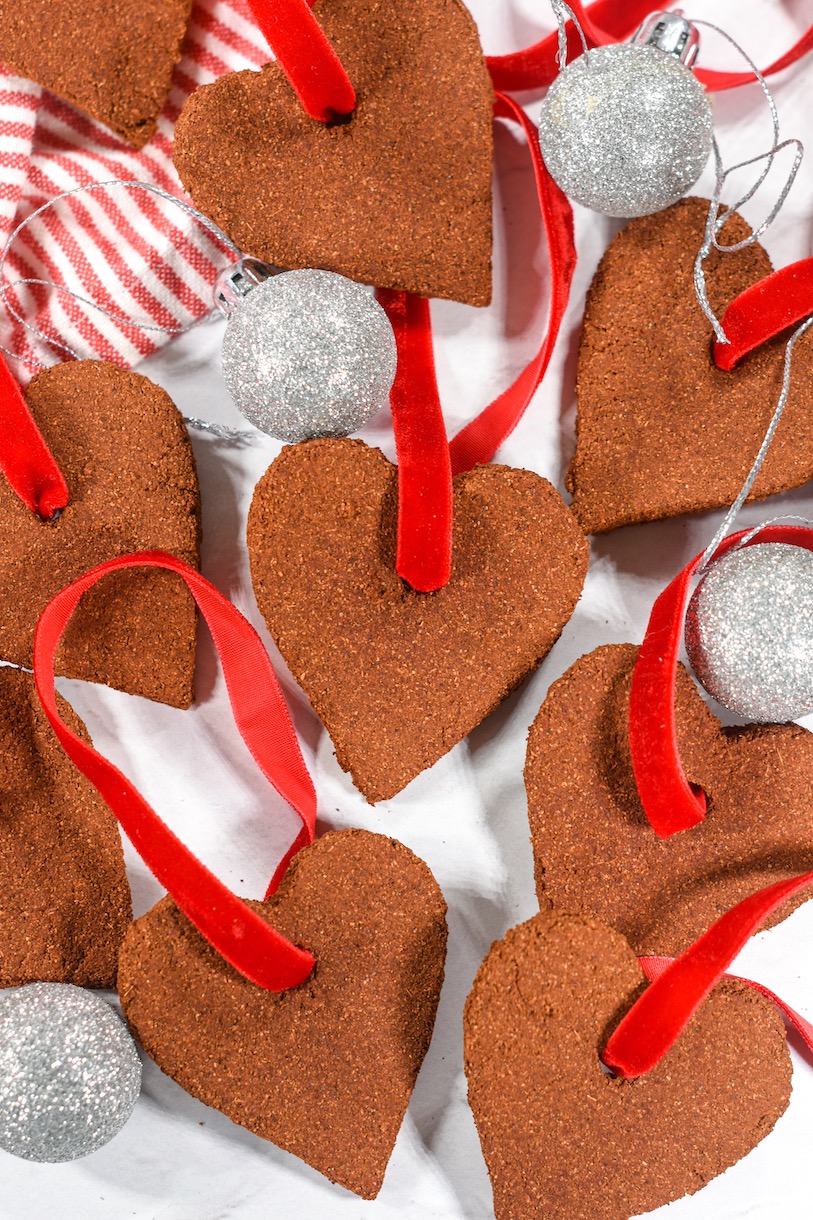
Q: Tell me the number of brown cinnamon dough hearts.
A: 9